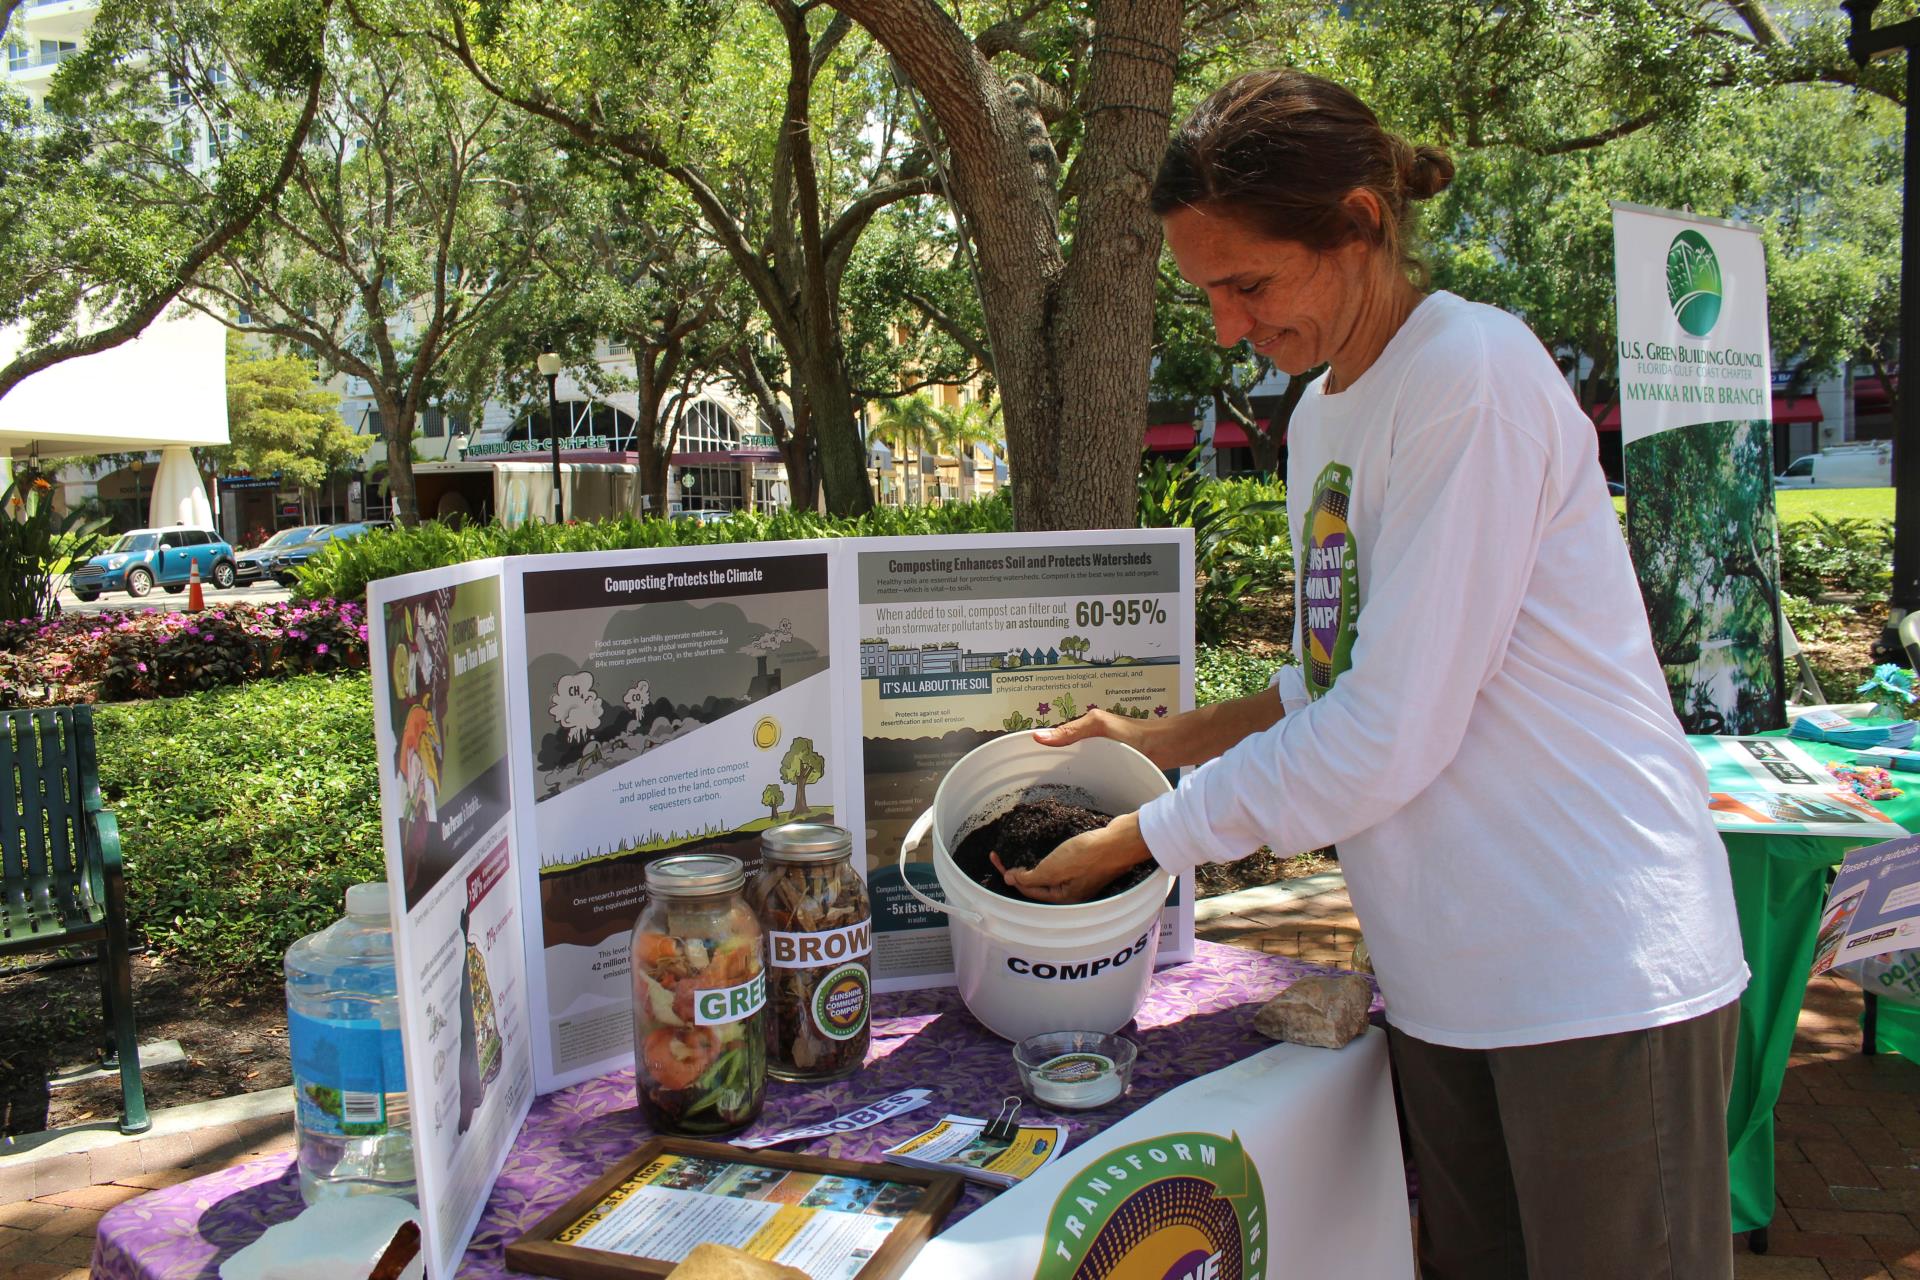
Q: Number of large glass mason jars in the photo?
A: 2